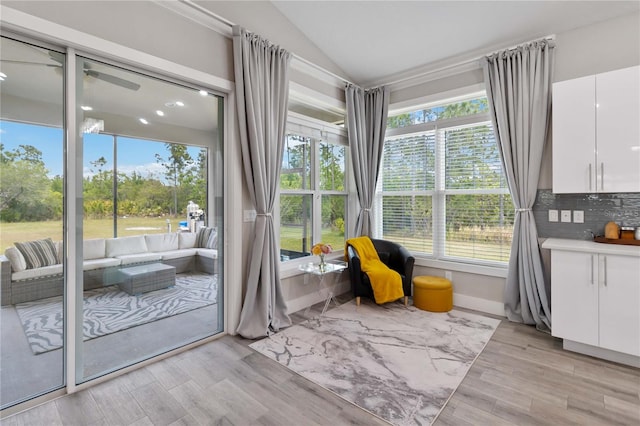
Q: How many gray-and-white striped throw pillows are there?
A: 2